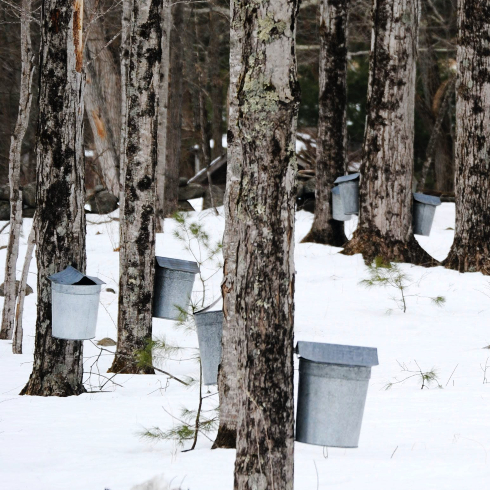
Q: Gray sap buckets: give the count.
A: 7